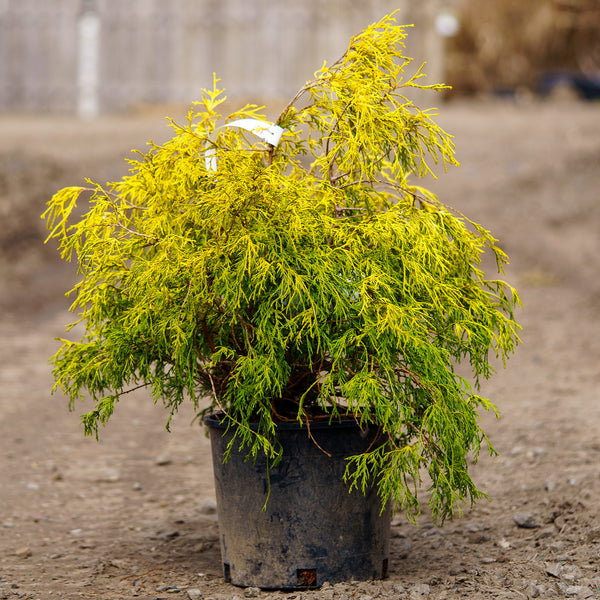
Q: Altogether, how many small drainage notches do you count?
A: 3